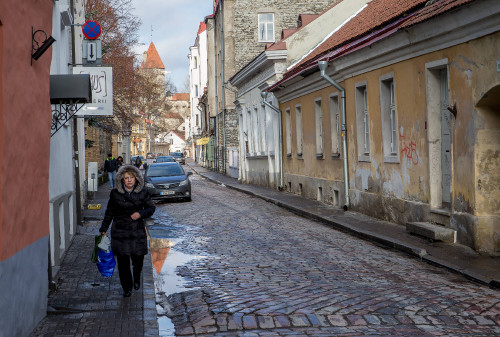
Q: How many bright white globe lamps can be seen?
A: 0